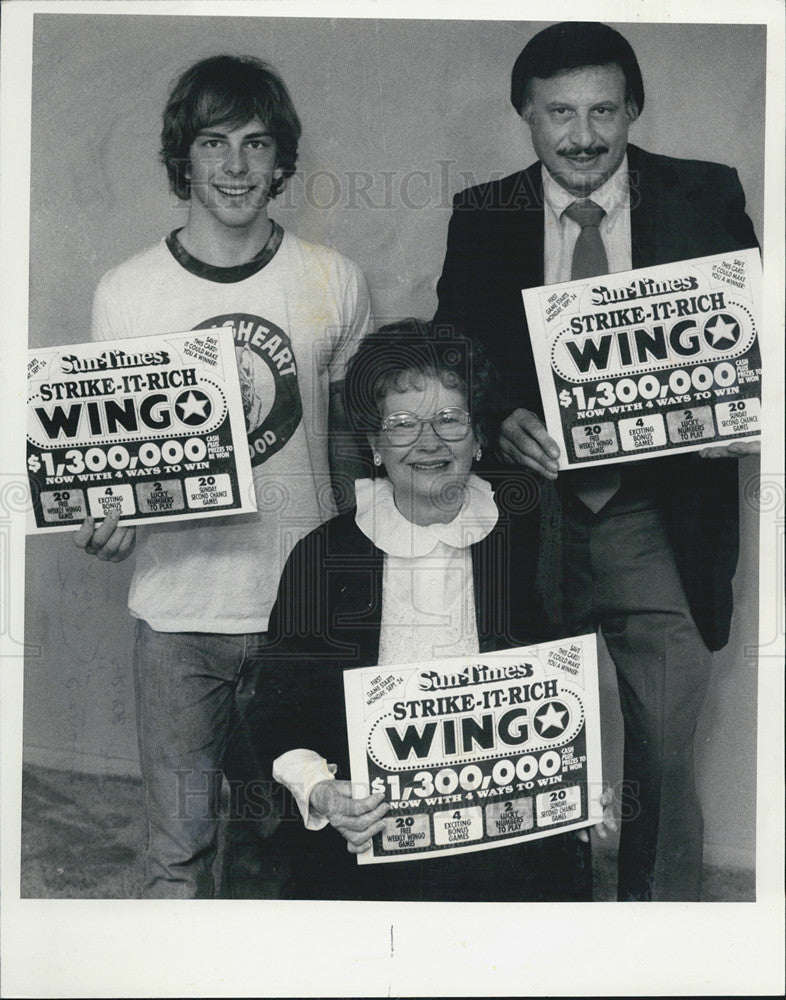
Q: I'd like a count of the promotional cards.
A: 3